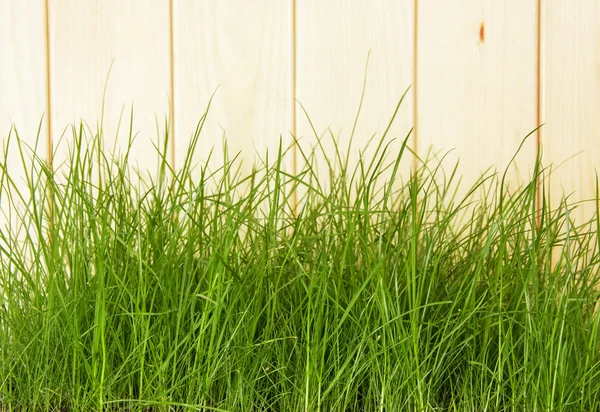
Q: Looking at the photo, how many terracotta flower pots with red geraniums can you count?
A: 0